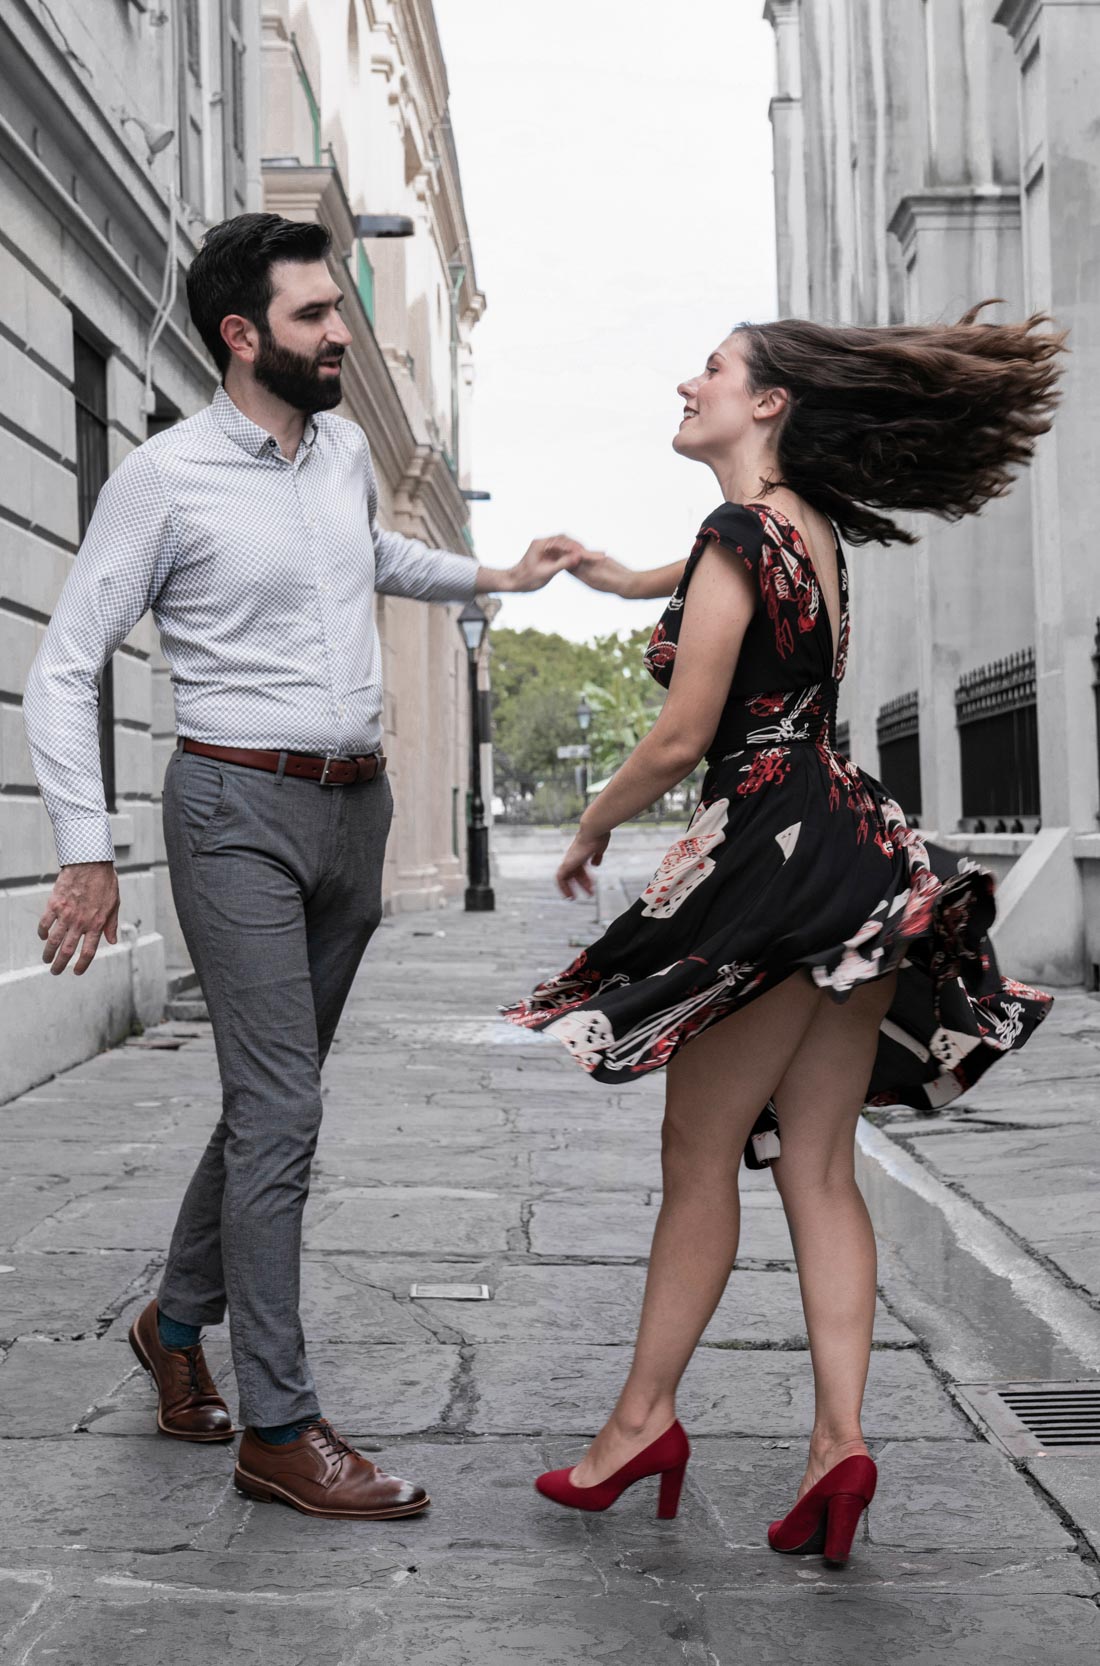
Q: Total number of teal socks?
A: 2